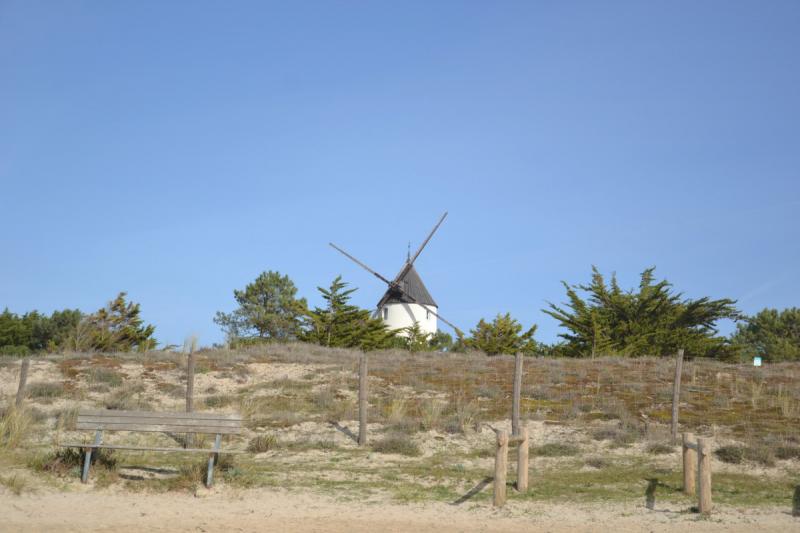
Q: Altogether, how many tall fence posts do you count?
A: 5